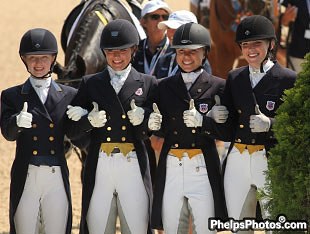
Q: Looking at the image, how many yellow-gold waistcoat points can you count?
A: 6